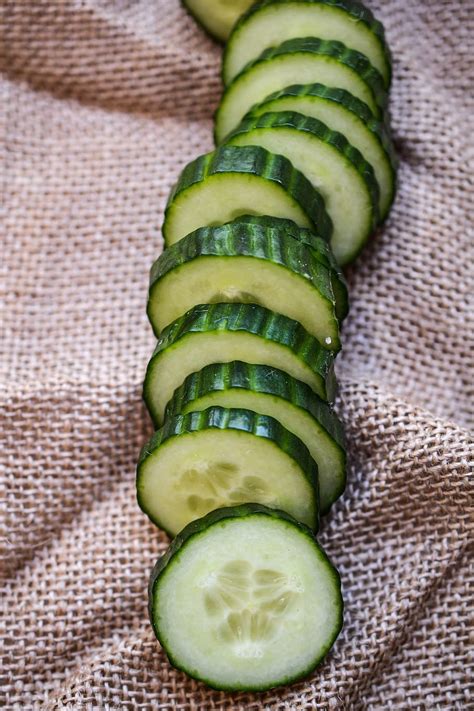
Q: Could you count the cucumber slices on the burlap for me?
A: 12